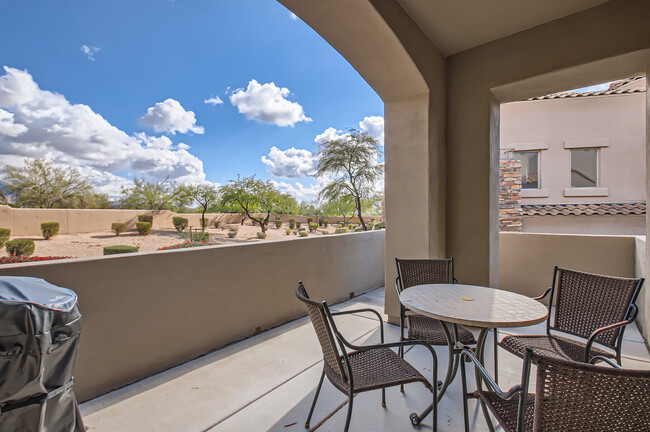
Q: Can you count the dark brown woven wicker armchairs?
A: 4